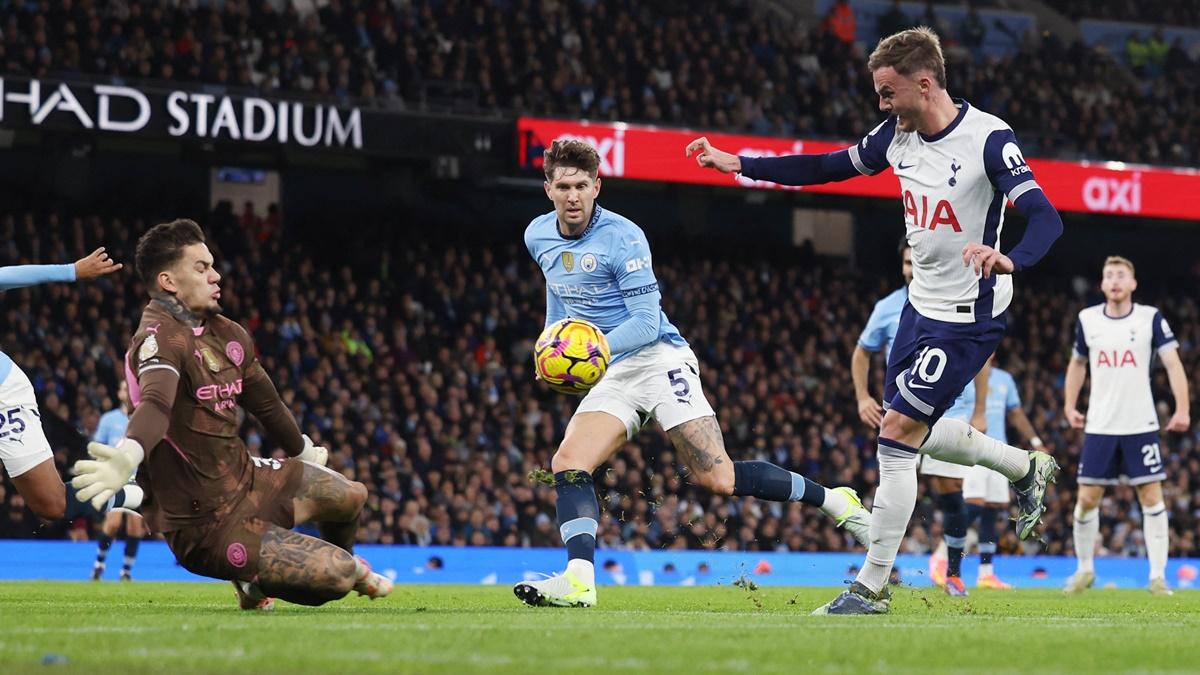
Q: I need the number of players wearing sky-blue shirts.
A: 5